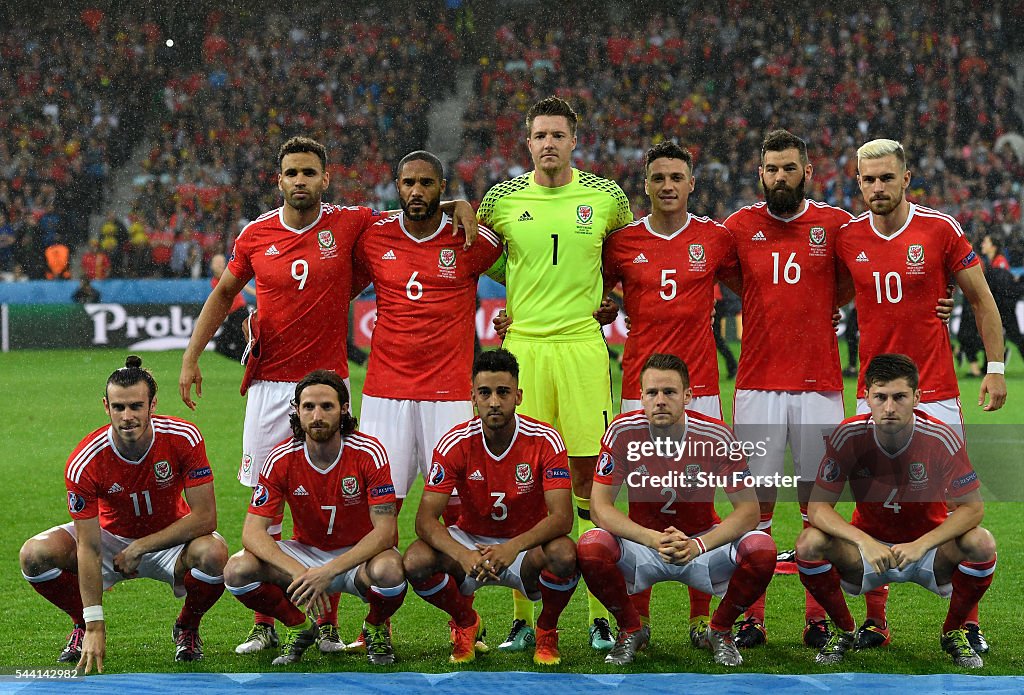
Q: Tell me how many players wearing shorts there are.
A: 11